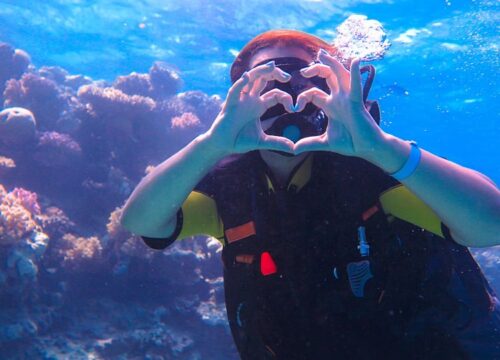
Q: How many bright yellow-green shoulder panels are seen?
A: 2